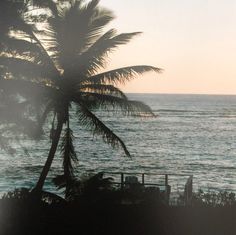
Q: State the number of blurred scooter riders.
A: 0